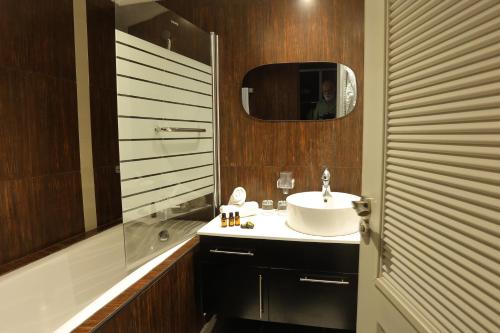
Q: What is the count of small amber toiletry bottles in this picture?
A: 3